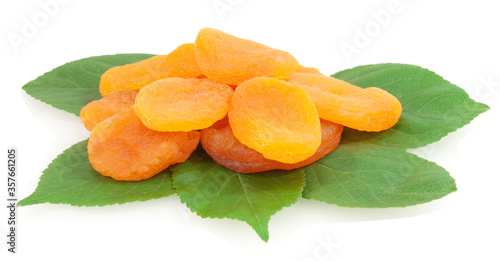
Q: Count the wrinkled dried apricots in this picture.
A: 8